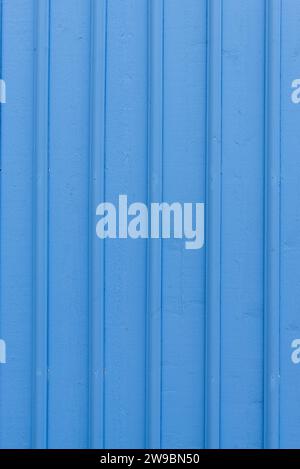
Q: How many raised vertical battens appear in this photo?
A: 5